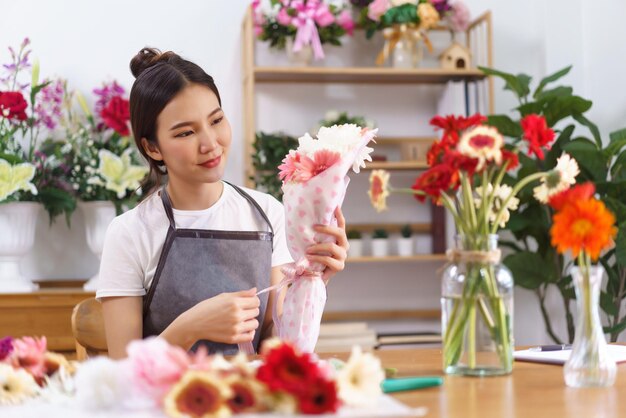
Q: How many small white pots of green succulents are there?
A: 3